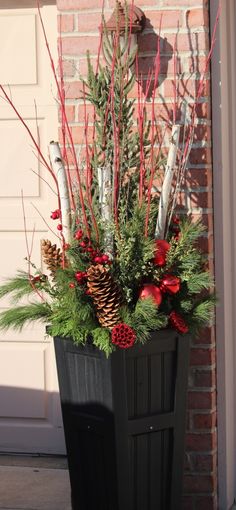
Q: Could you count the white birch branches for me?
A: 3